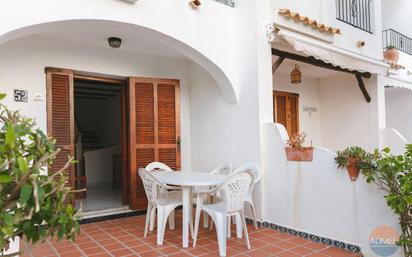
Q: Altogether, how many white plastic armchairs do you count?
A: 5